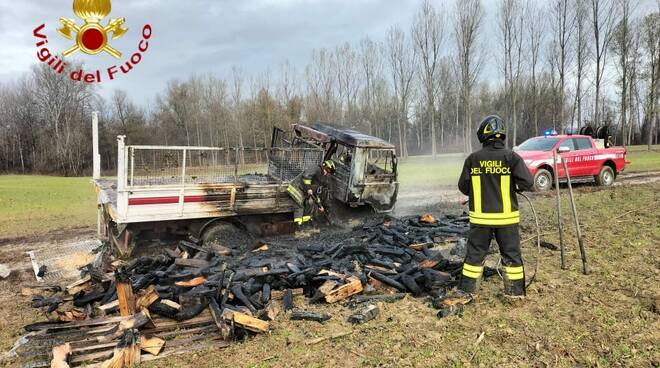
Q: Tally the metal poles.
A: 2